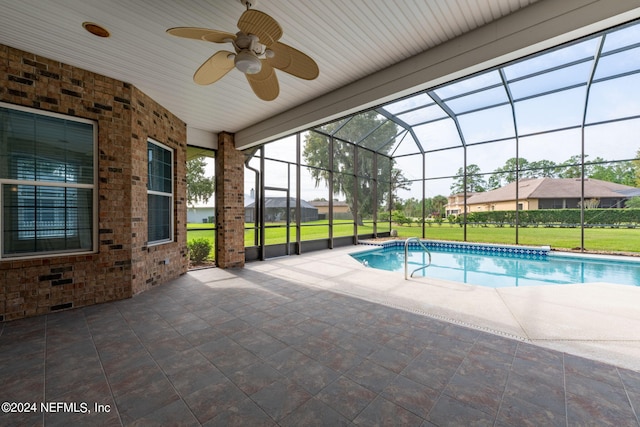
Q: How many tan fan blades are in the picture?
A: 5